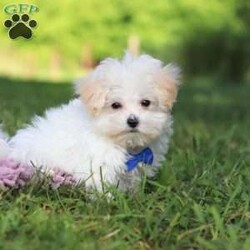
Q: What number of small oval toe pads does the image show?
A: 4